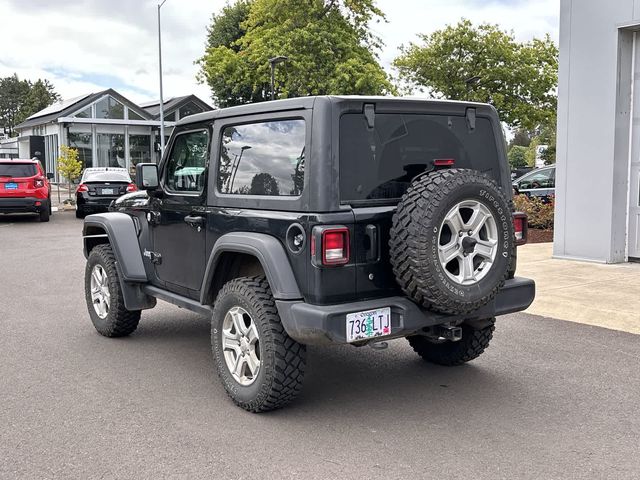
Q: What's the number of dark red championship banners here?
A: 0